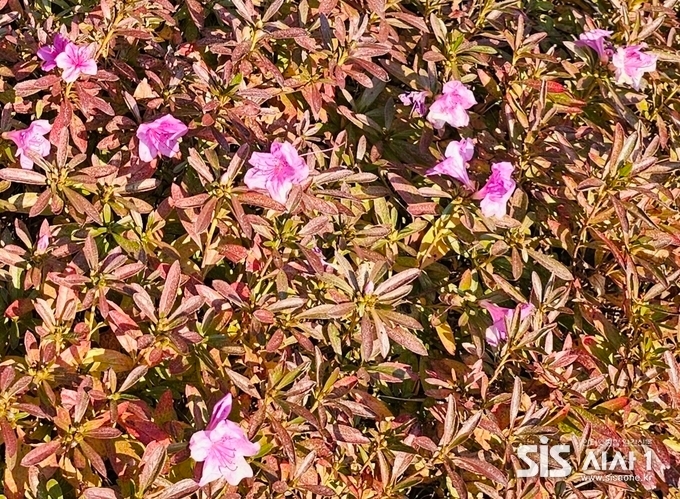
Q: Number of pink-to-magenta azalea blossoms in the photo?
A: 13